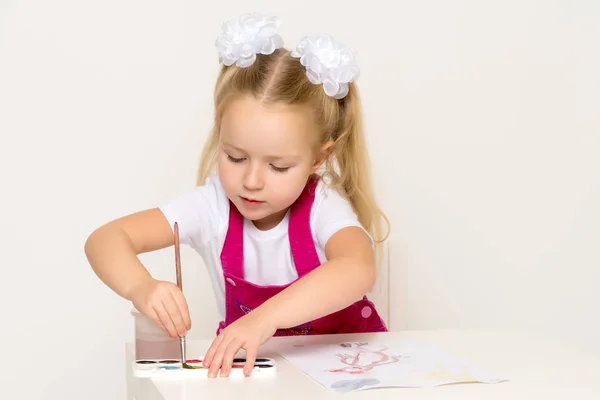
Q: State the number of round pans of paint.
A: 12